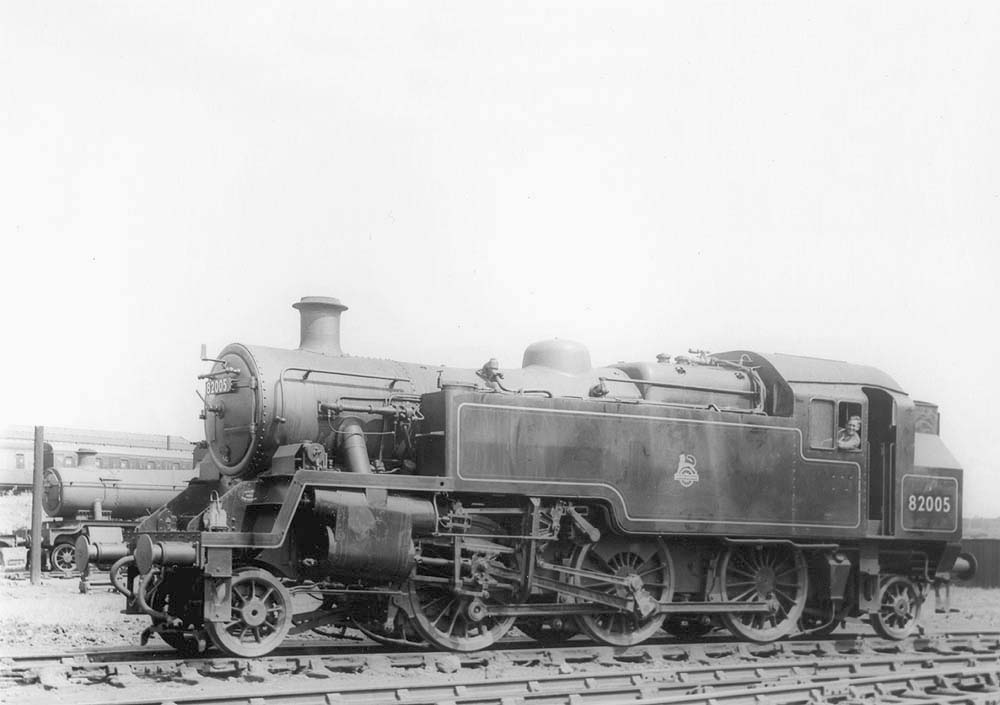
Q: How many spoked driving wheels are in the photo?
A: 3